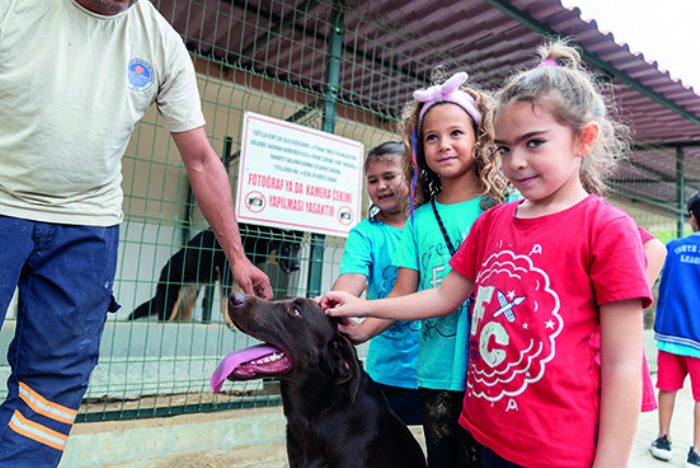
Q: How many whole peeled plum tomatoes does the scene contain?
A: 0